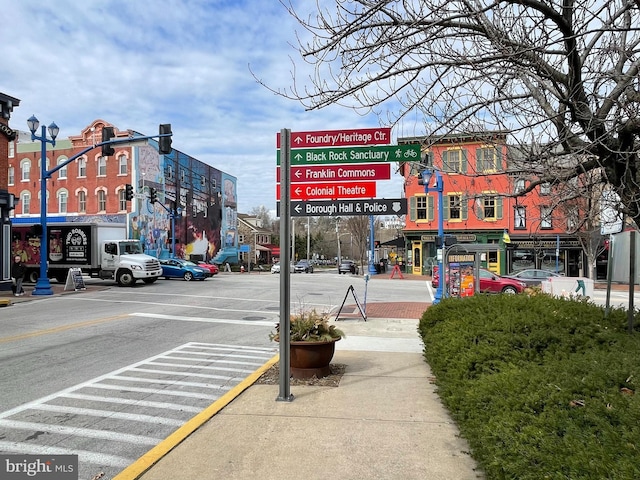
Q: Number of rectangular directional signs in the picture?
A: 5